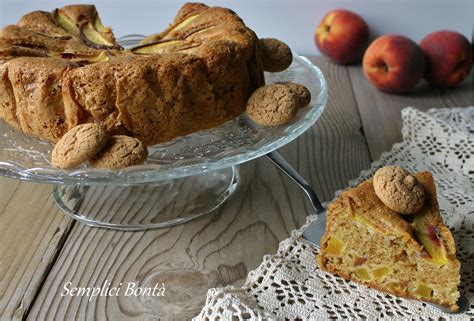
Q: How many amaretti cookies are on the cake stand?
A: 5